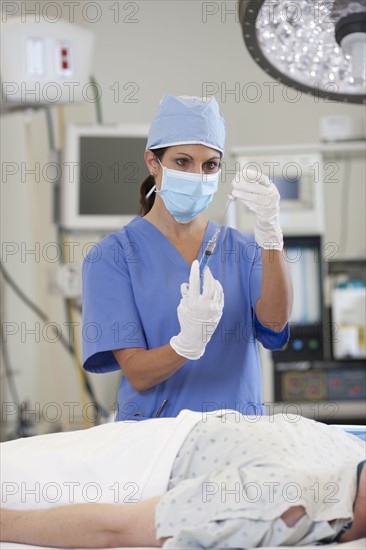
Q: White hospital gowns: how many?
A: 1